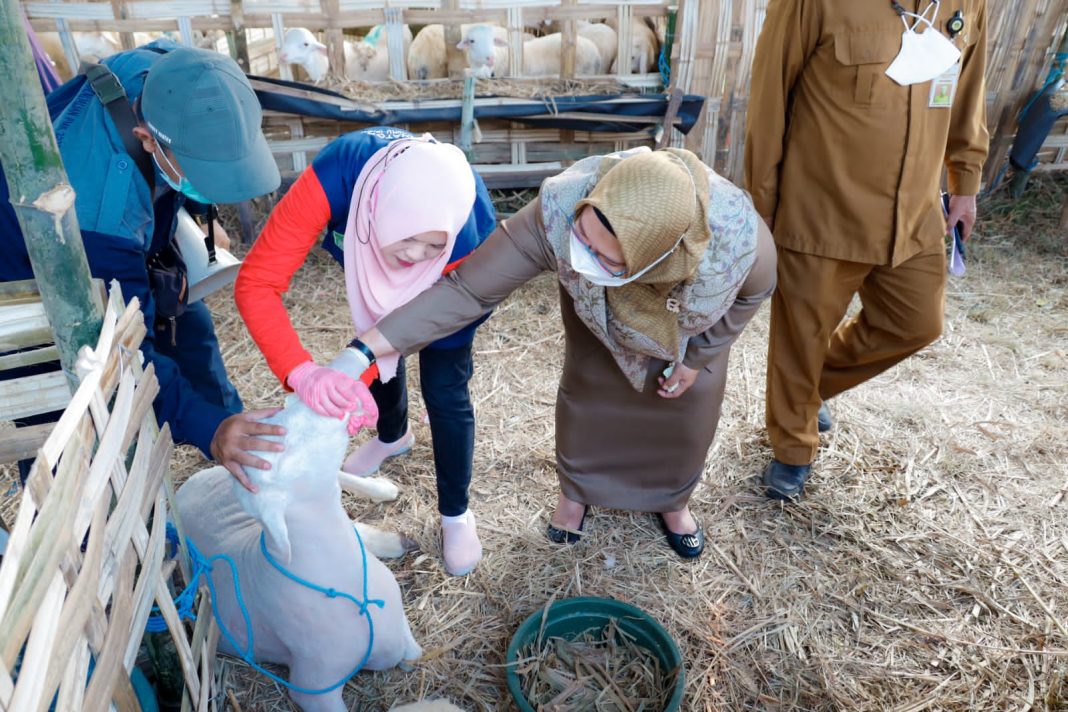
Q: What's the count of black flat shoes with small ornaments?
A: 2